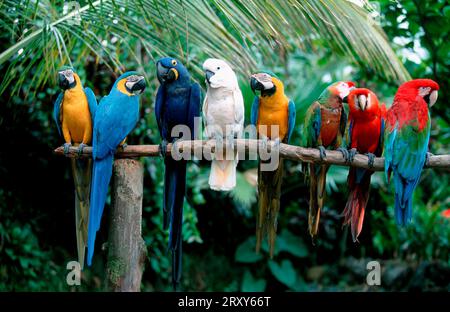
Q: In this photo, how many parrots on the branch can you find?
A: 8